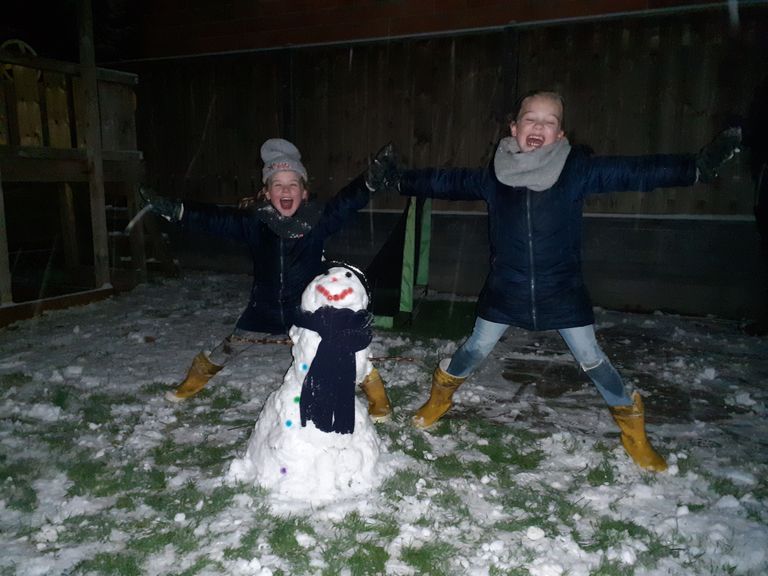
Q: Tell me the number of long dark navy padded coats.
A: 2